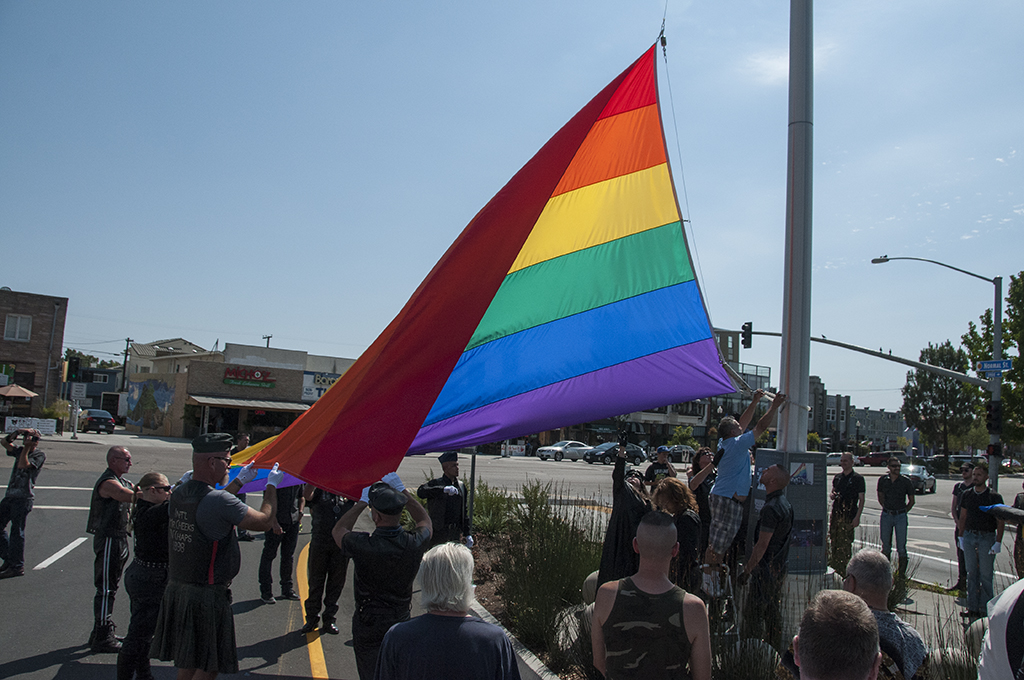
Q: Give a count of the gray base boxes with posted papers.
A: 1